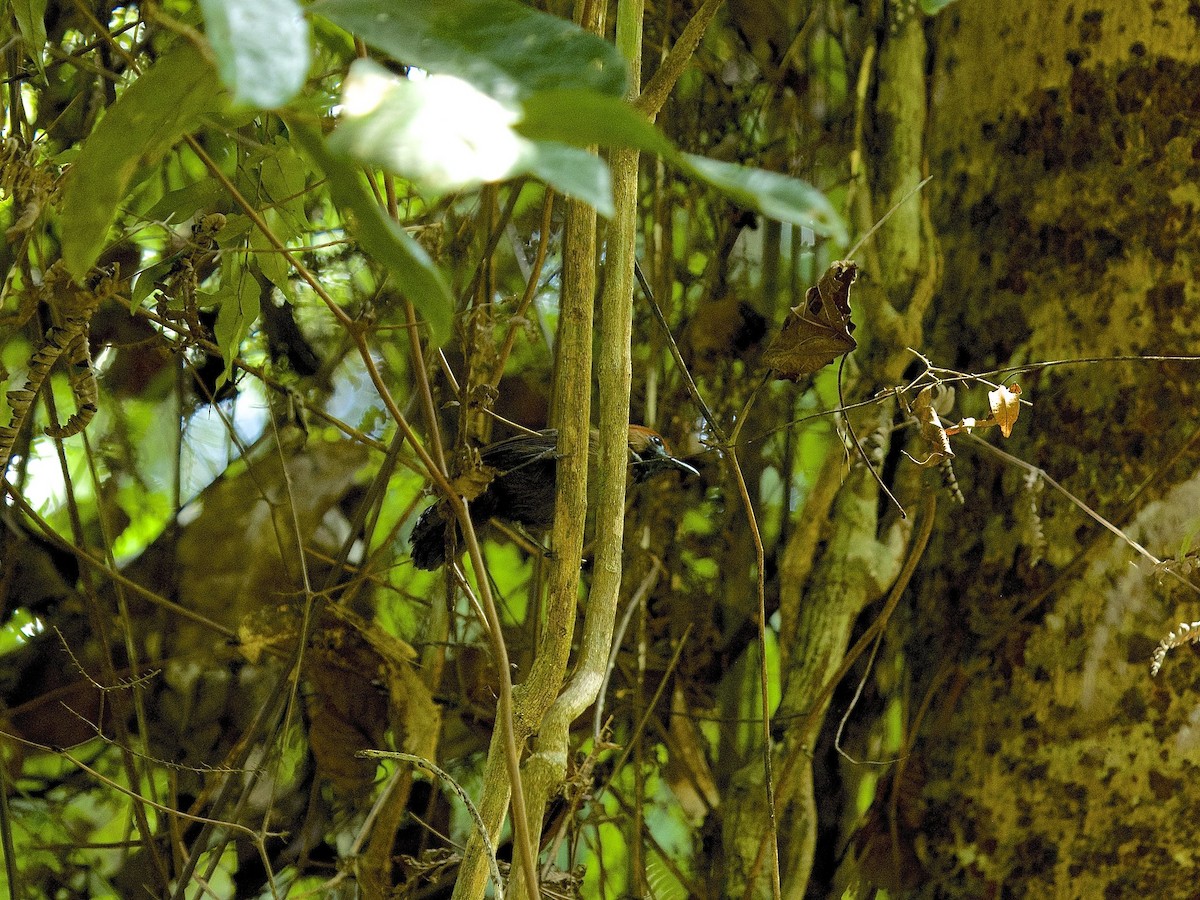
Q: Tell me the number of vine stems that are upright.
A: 2